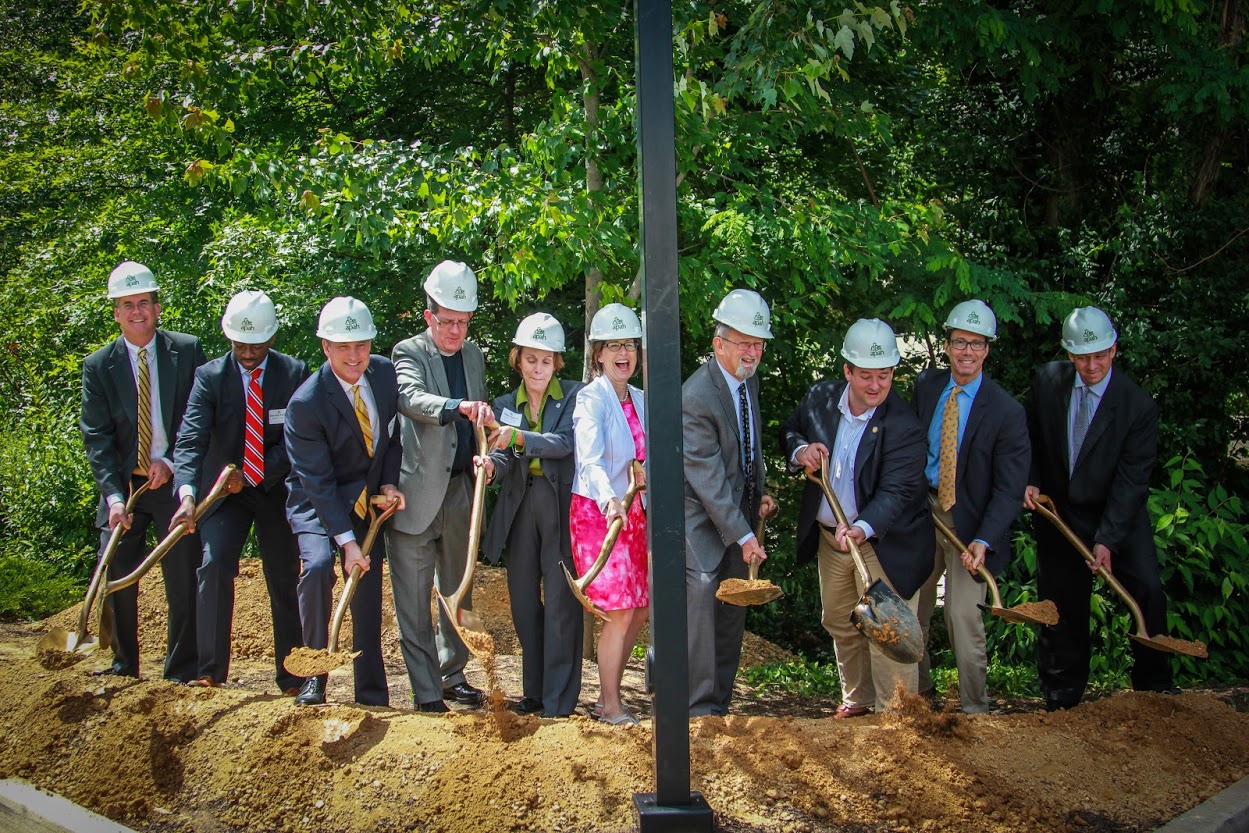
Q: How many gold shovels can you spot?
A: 9